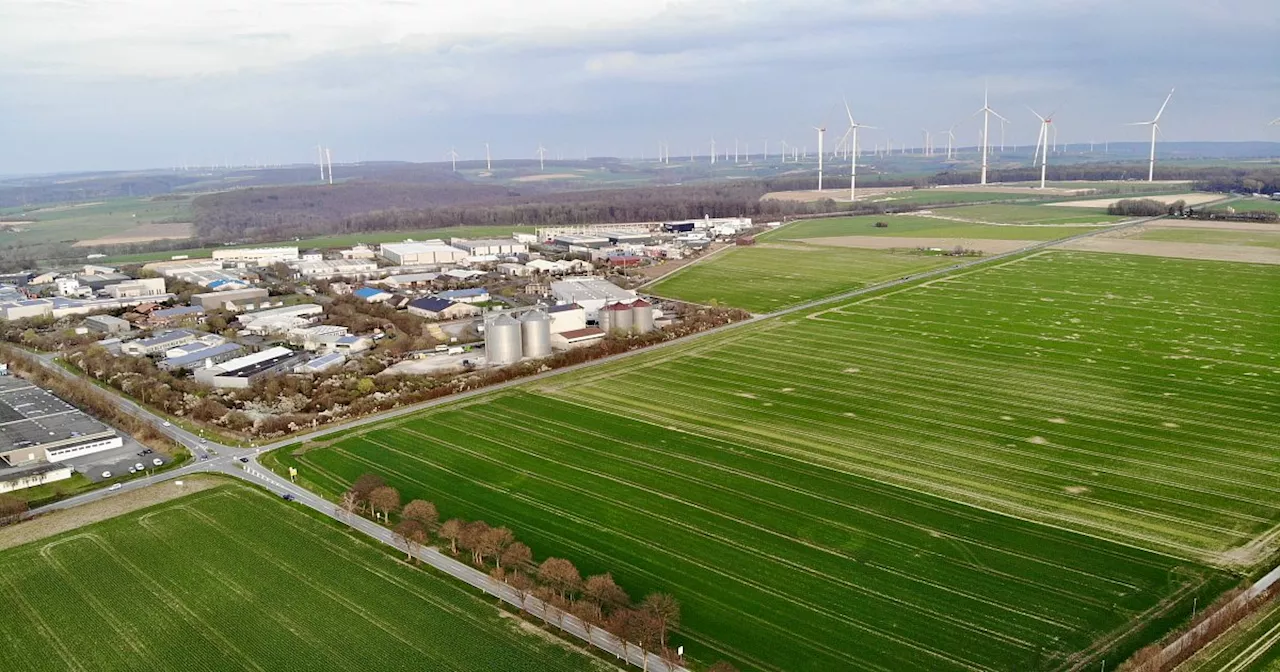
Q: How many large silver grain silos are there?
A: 2